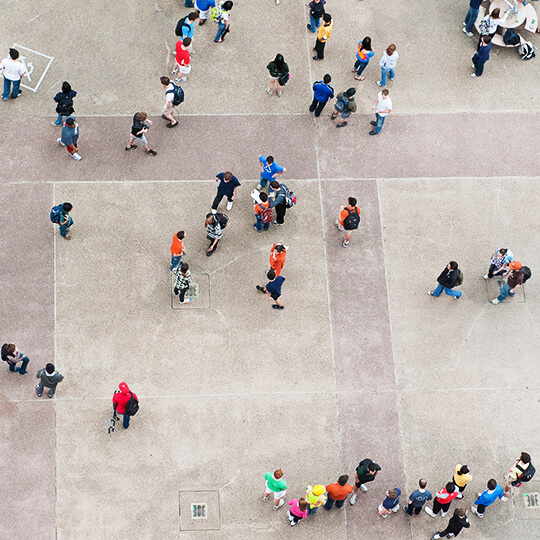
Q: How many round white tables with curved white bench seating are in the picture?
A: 1